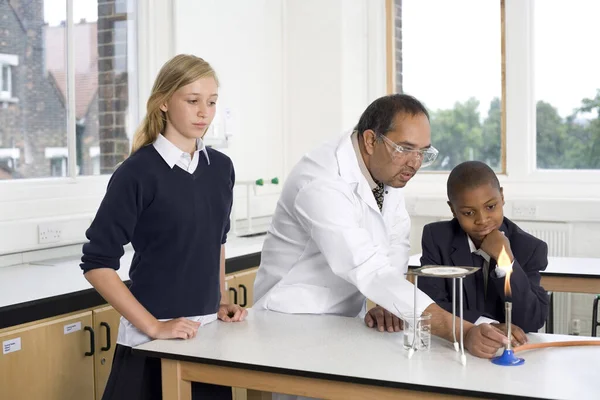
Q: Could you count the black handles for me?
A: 4